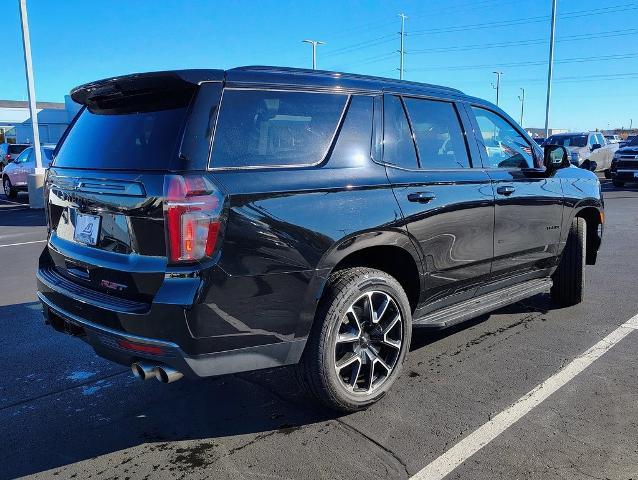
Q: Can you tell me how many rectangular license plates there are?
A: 1